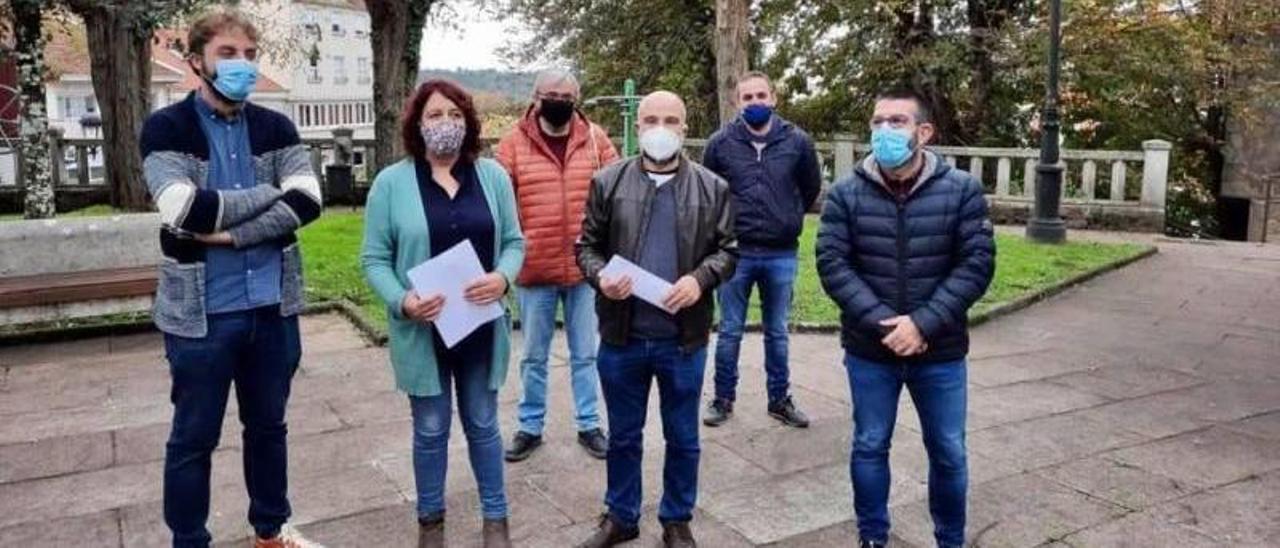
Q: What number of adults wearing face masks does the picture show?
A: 6